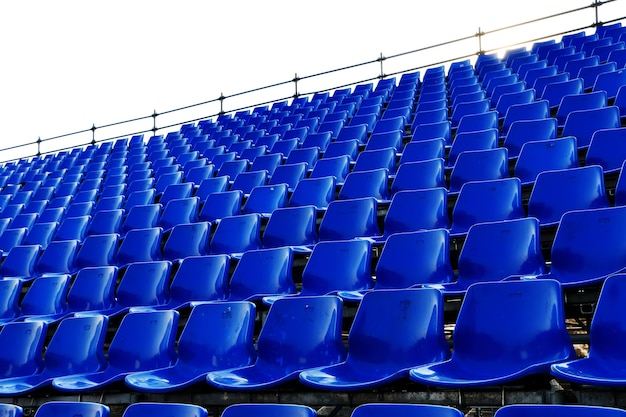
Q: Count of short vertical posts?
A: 8